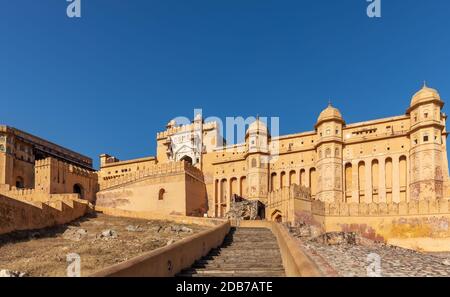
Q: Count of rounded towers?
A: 3